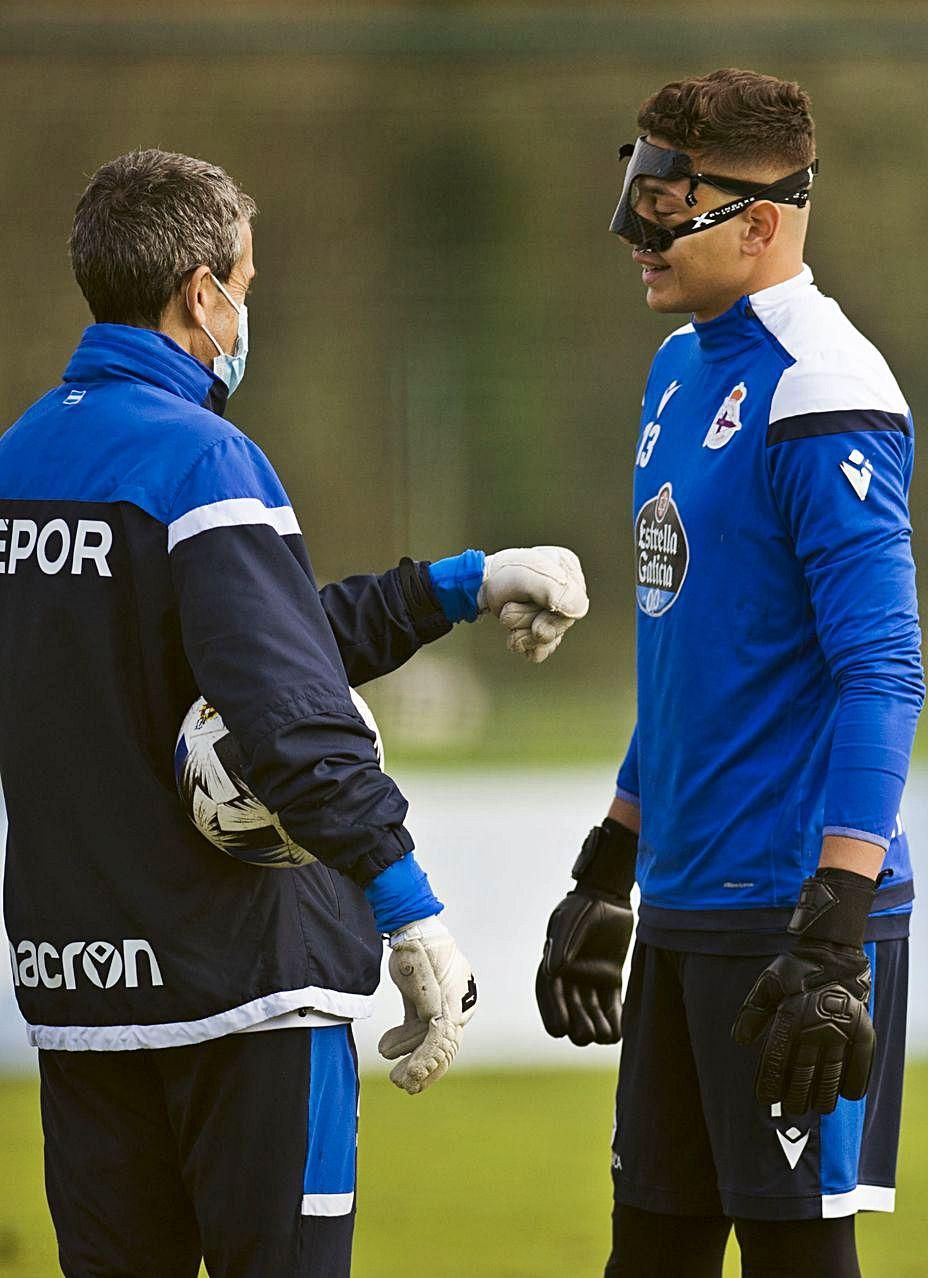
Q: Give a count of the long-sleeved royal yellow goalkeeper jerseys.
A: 0